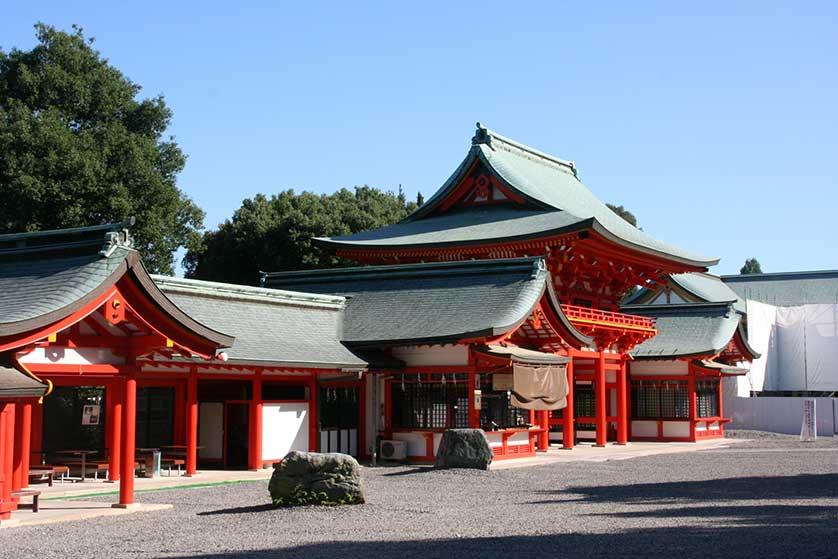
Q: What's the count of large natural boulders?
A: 2